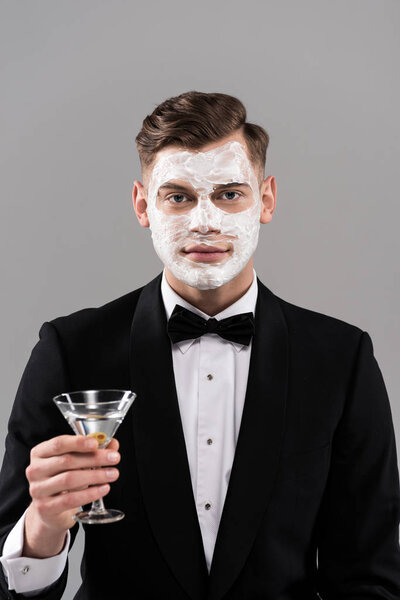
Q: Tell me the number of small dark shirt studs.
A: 3